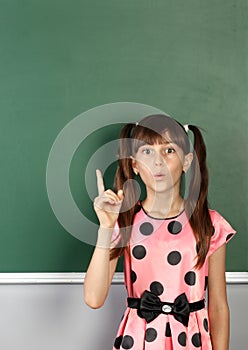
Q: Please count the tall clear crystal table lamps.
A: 0